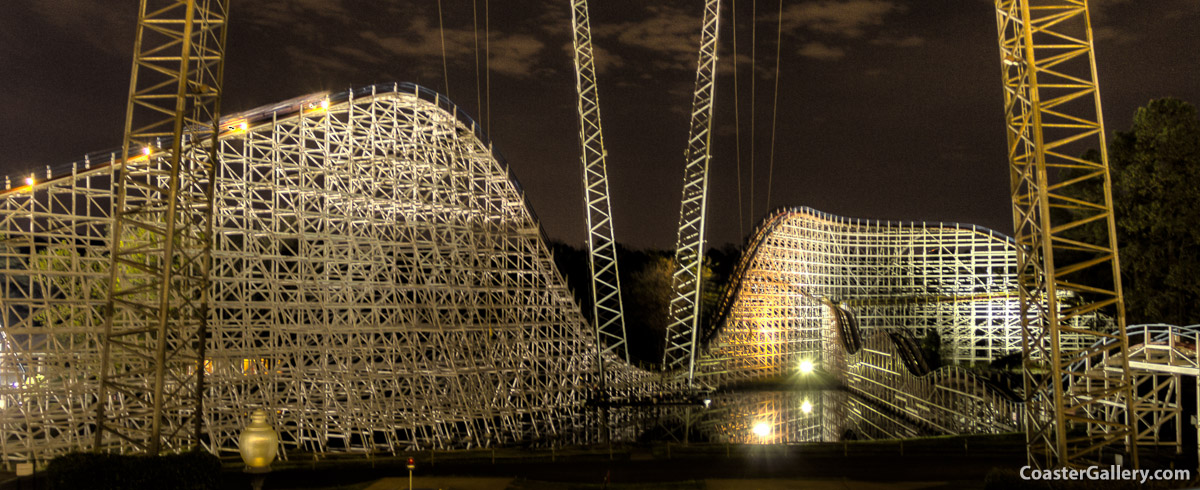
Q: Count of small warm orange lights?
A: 4